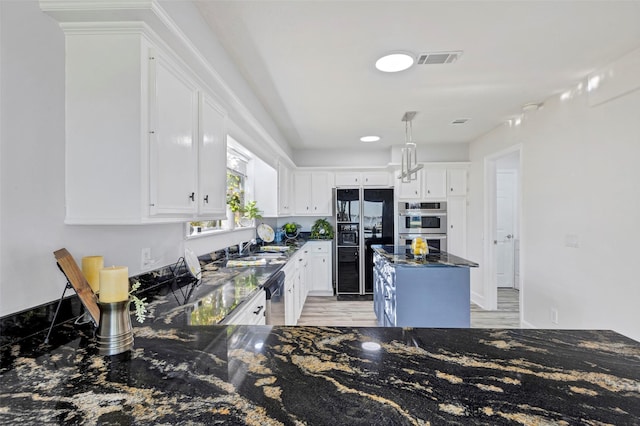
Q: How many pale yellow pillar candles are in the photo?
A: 2